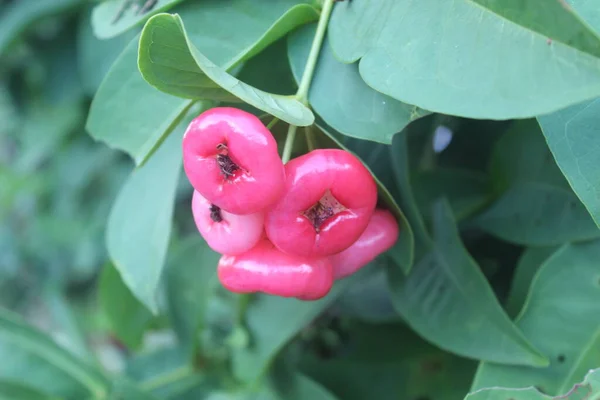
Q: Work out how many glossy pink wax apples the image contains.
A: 5